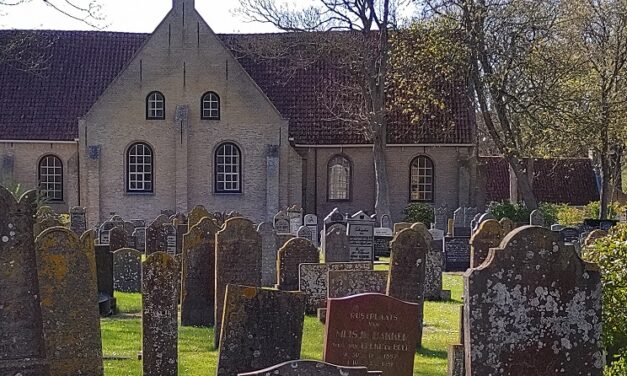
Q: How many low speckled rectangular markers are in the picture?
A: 2